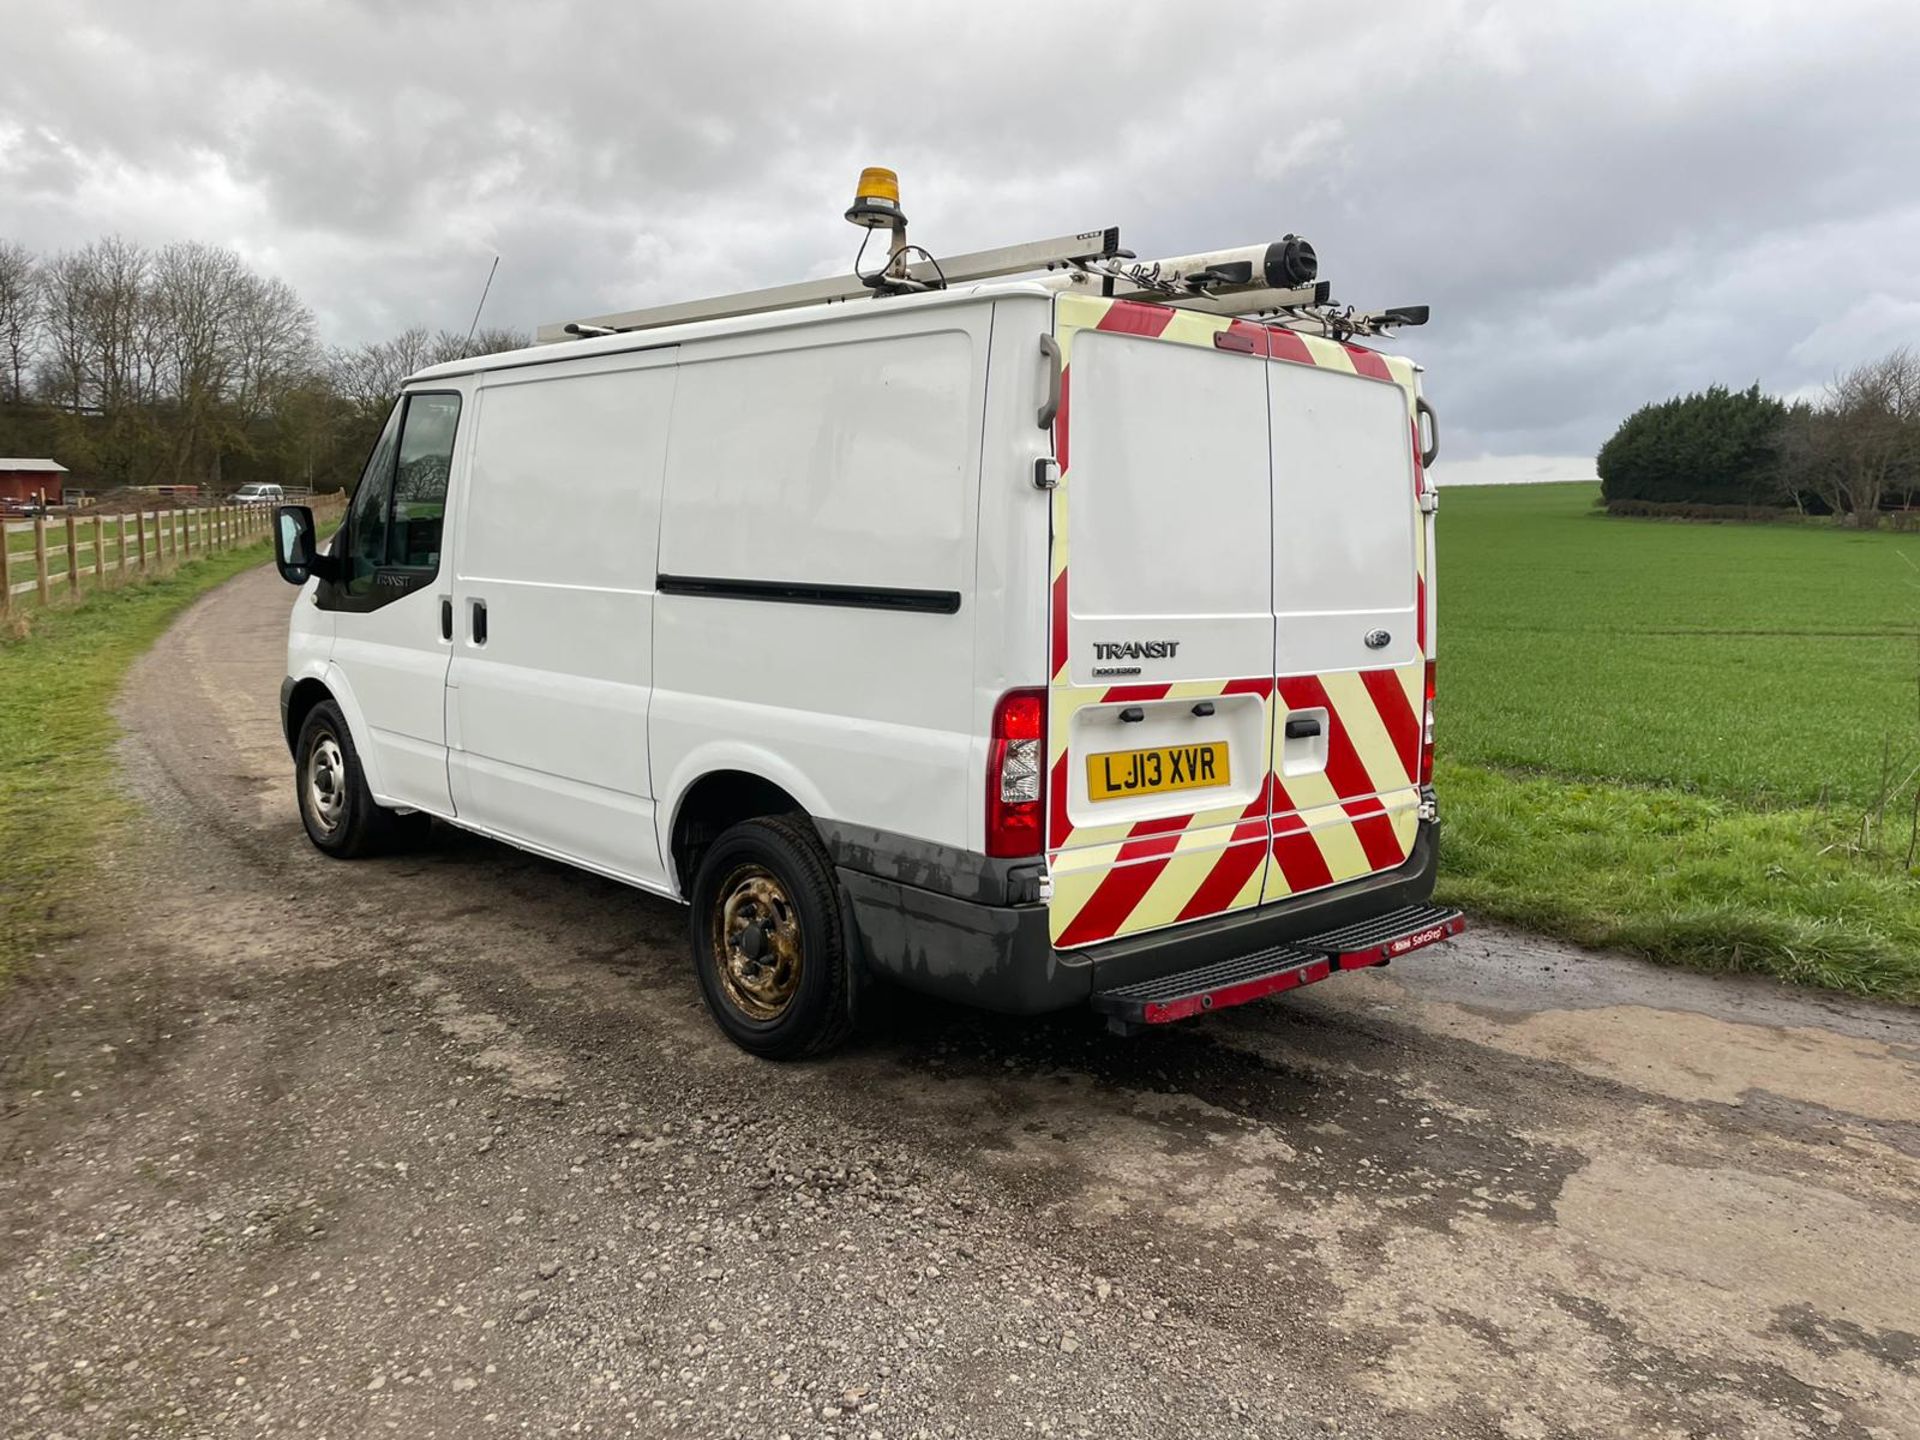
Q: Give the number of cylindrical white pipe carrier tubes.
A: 1